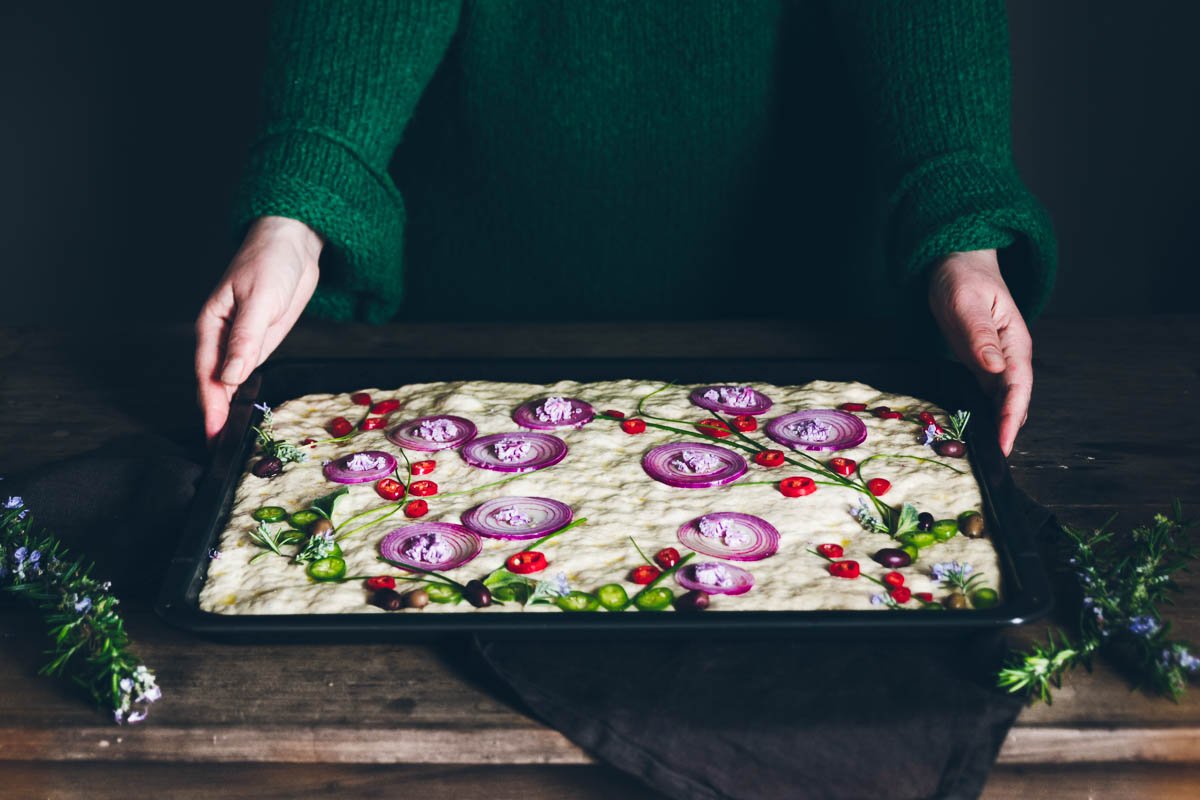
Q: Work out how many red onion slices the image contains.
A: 11